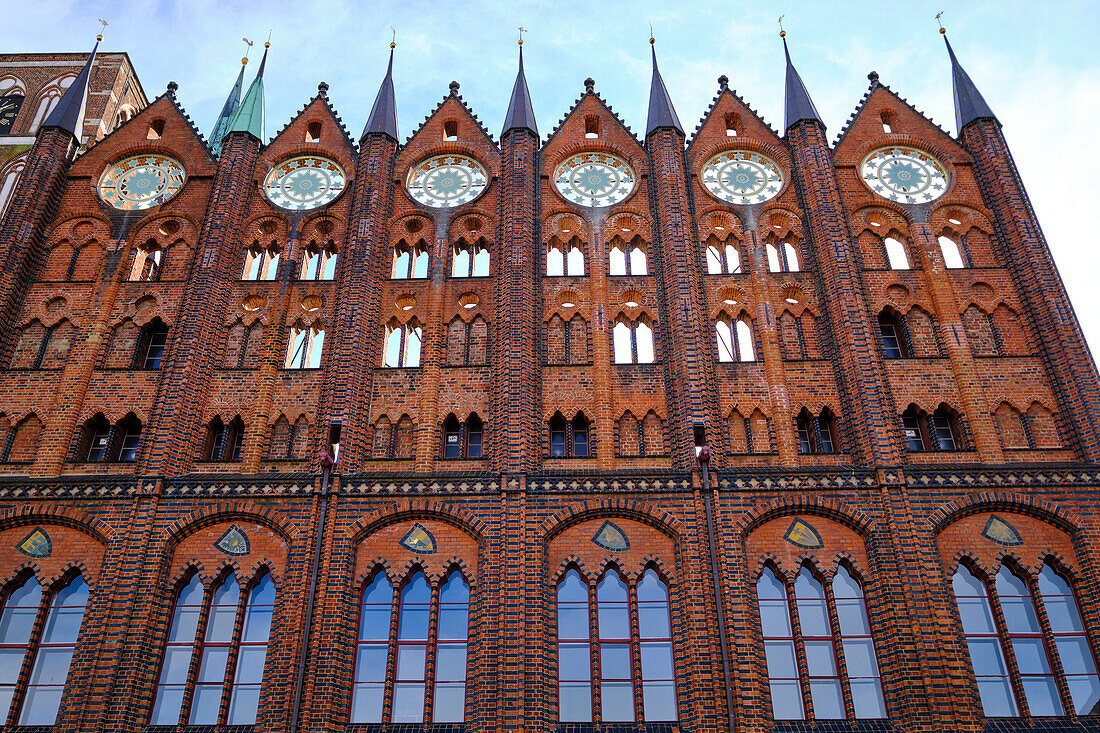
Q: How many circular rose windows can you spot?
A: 6